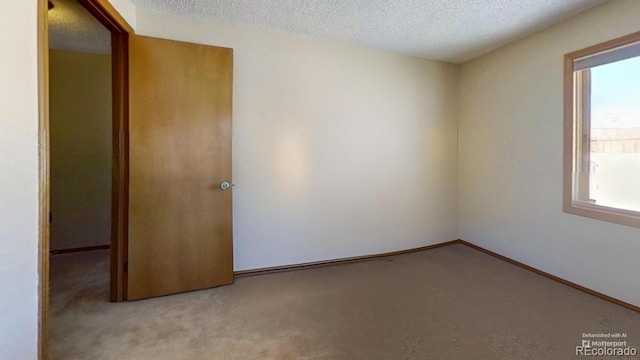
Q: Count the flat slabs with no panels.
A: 1